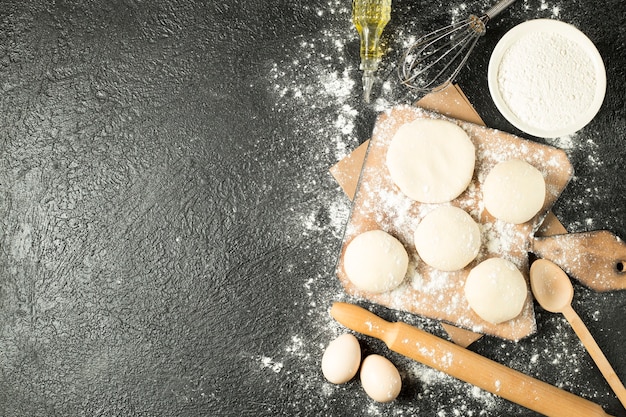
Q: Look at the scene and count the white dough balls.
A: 5